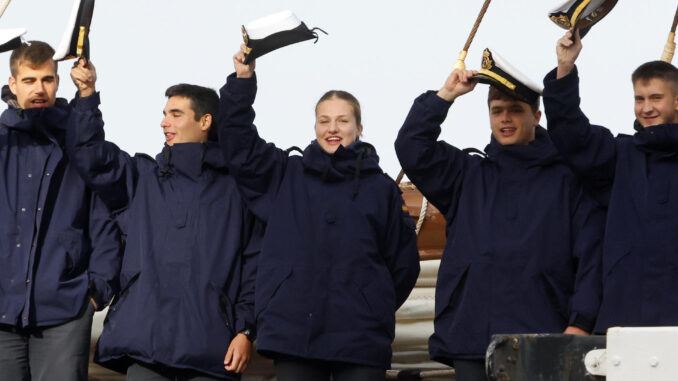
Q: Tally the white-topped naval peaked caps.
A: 5